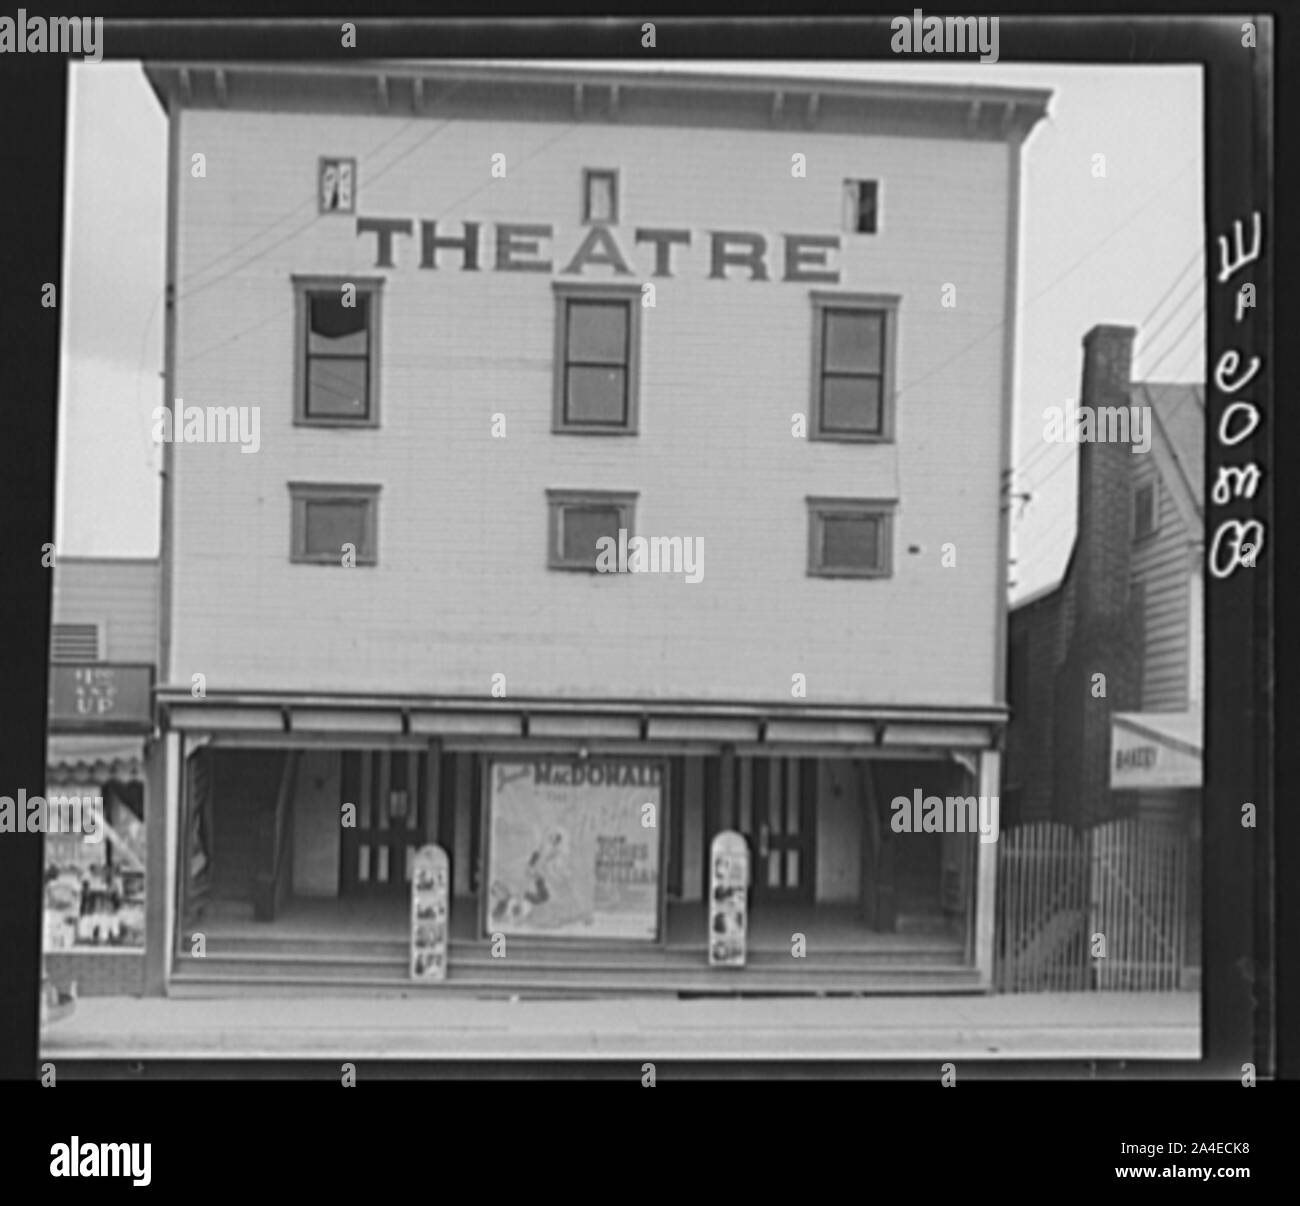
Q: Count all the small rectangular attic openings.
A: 3